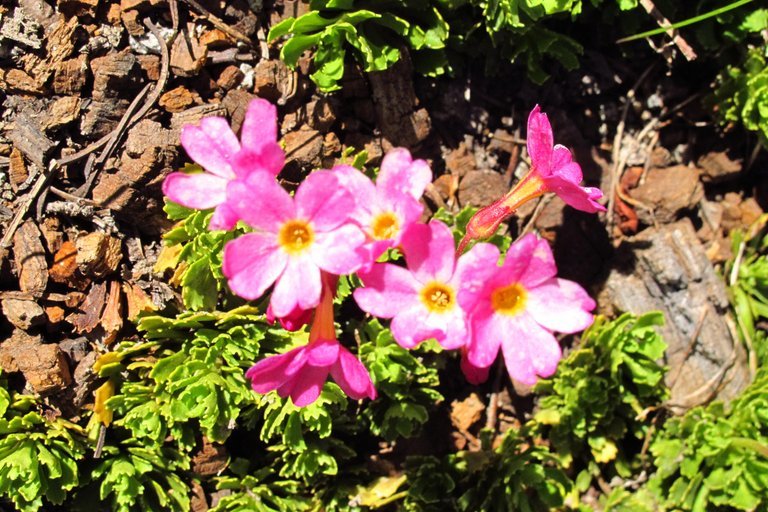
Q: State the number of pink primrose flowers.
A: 7